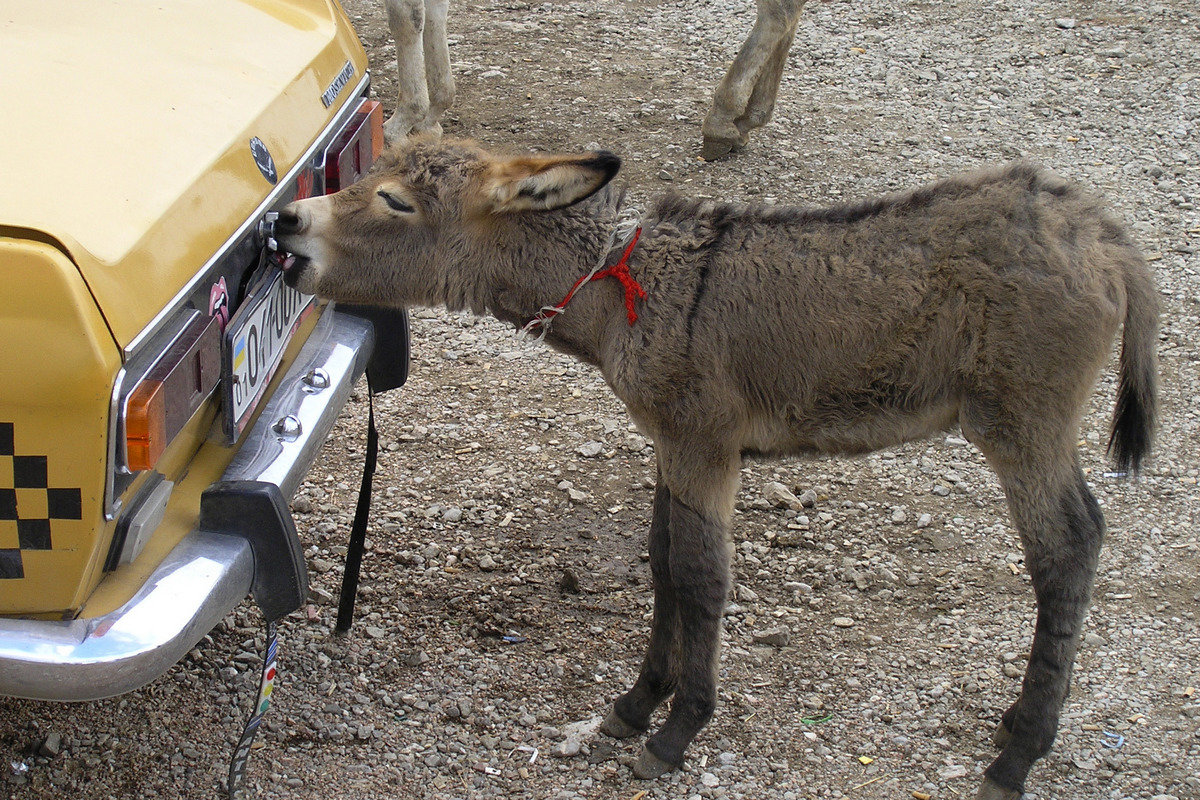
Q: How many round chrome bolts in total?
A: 2